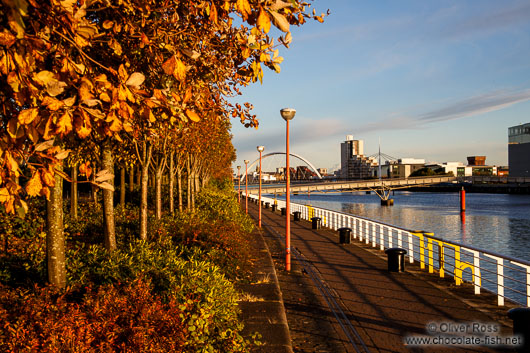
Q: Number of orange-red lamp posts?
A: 4